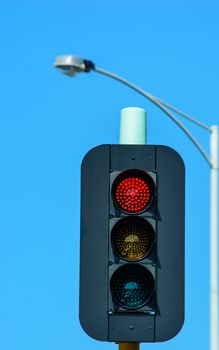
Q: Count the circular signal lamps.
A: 3